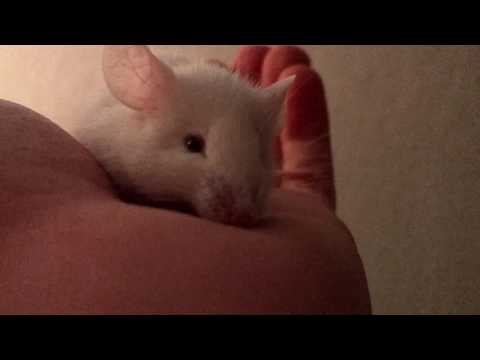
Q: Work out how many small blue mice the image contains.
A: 0